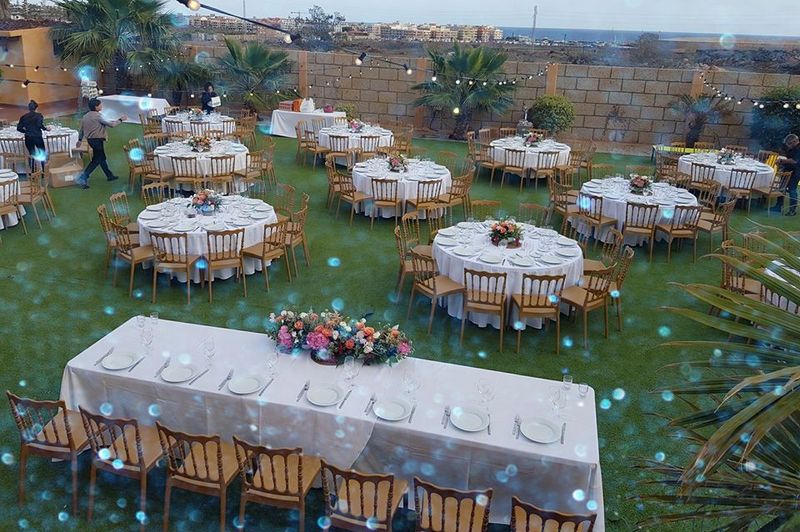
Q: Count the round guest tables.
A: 12